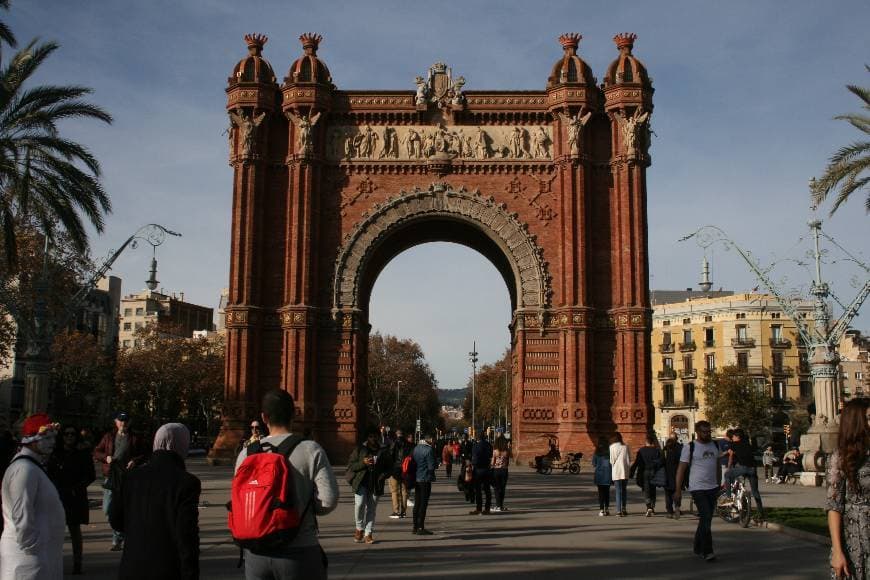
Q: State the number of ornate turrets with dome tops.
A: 4